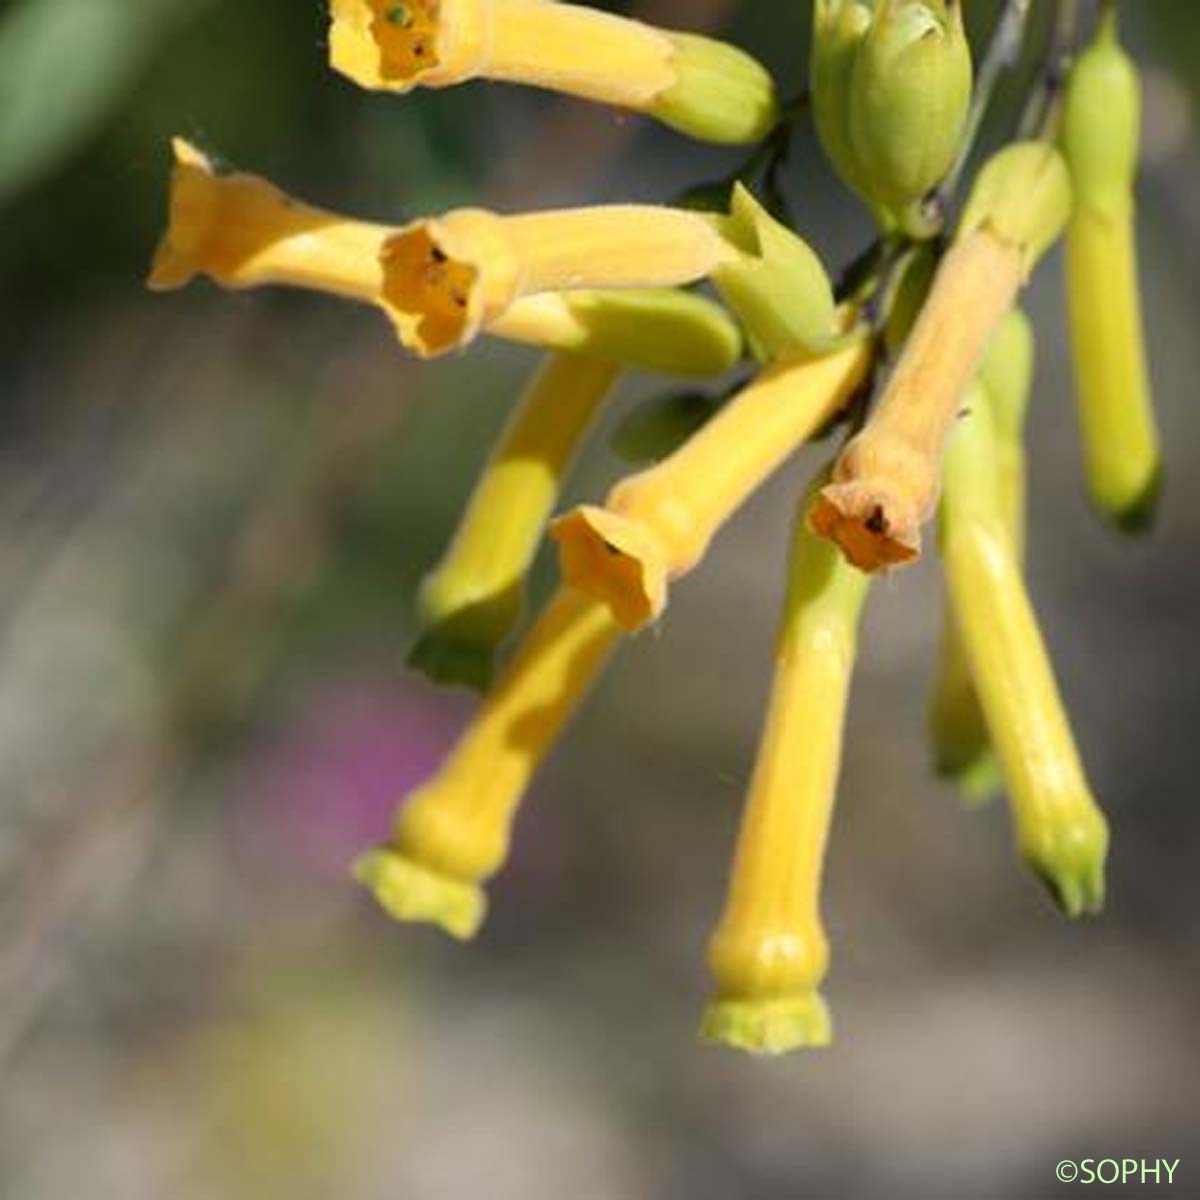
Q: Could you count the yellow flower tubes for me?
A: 11